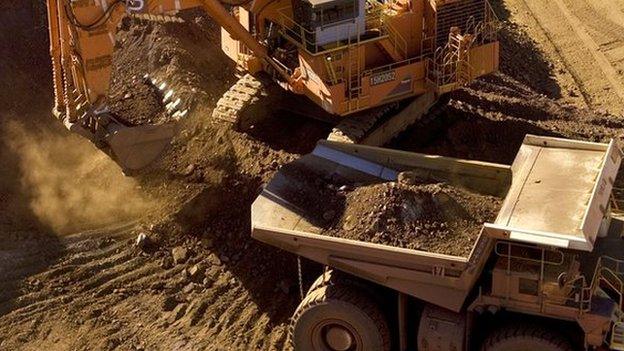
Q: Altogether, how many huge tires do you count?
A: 2